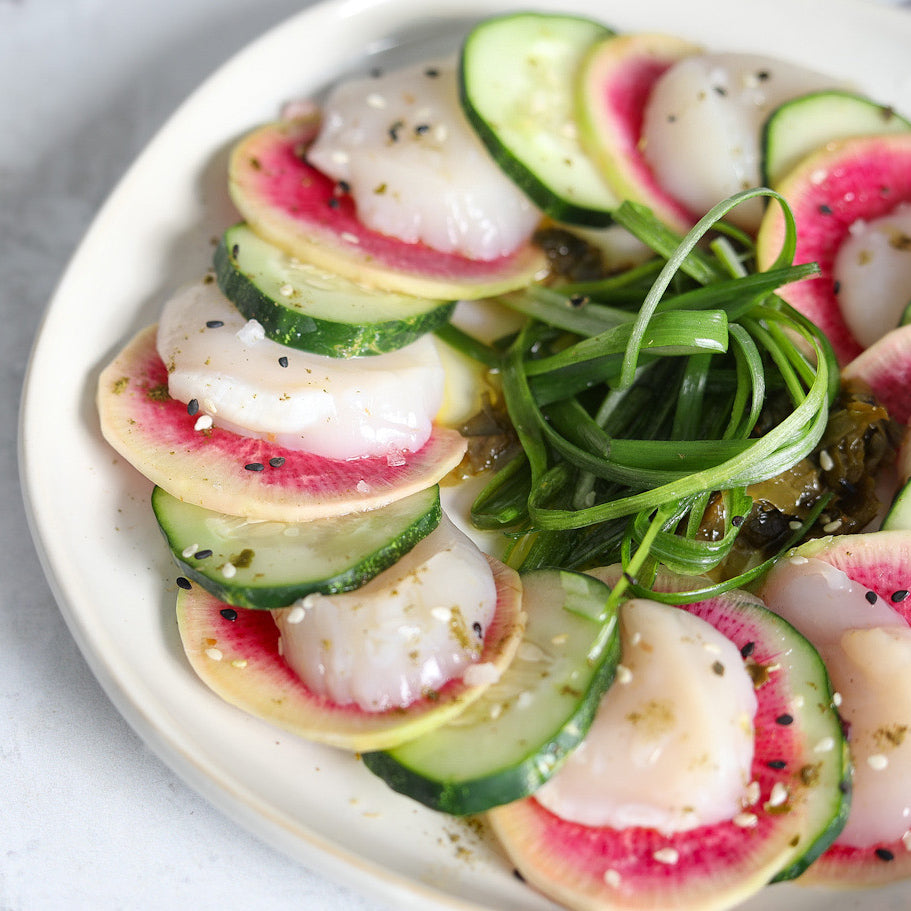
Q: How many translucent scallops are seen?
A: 7